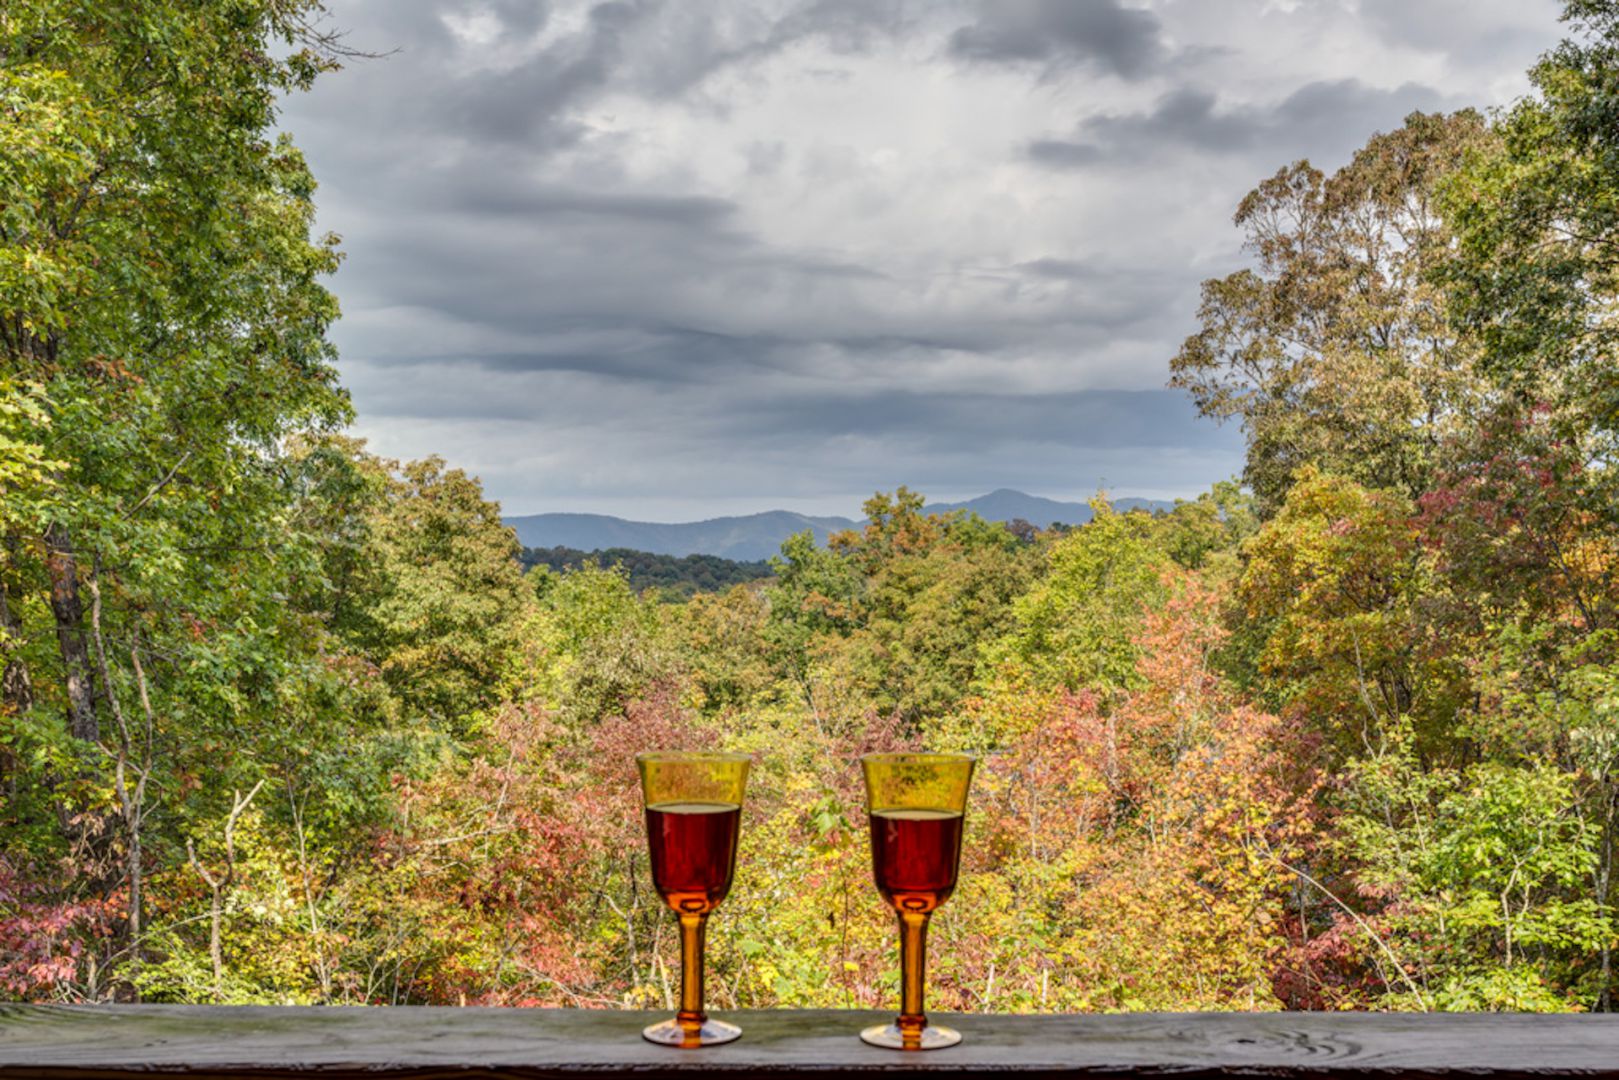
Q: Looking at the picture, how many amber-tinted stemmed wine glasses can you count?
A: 2